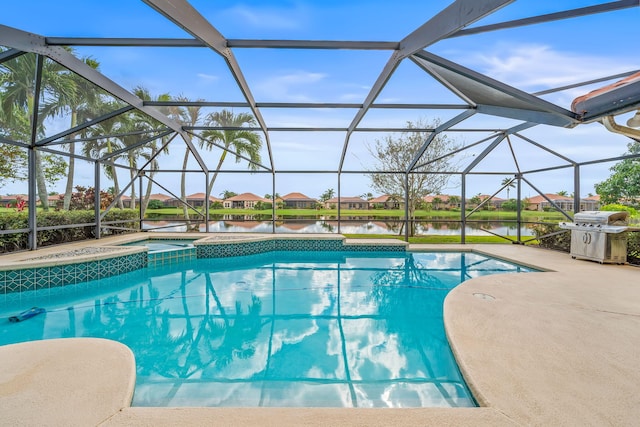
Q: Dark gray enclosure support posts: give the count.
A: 10